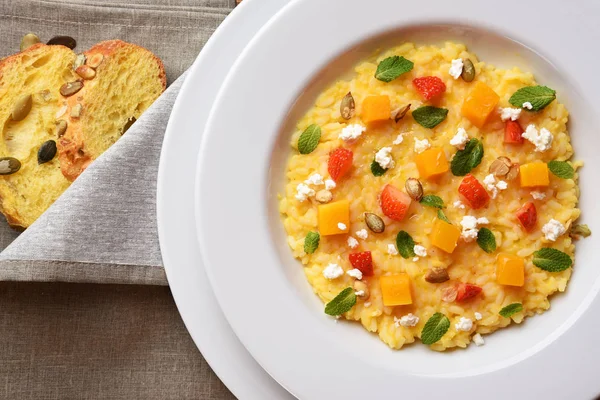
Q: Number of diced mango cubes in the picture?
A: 8